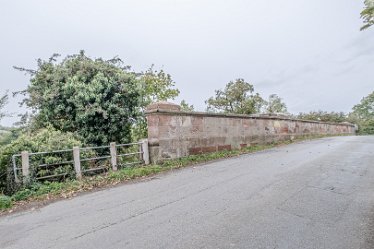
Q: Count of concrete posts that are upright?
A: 4